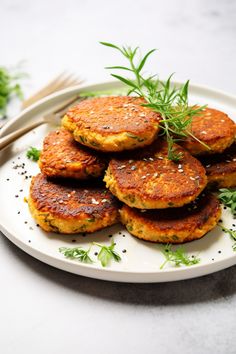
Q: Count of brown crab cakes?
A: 7